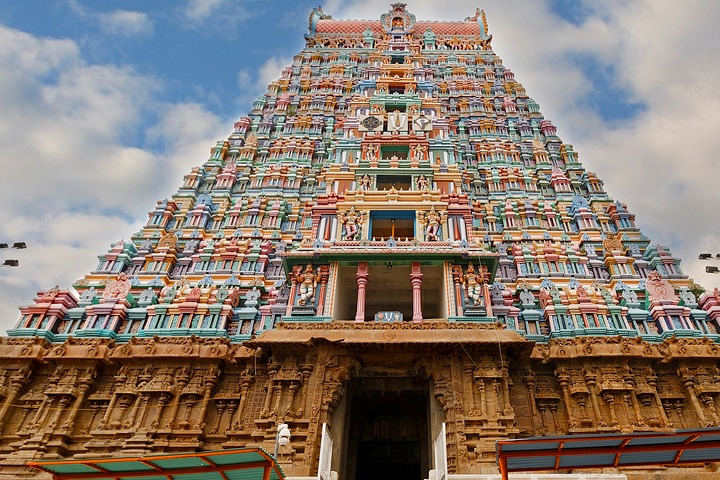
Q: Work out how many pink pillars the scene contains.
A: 2